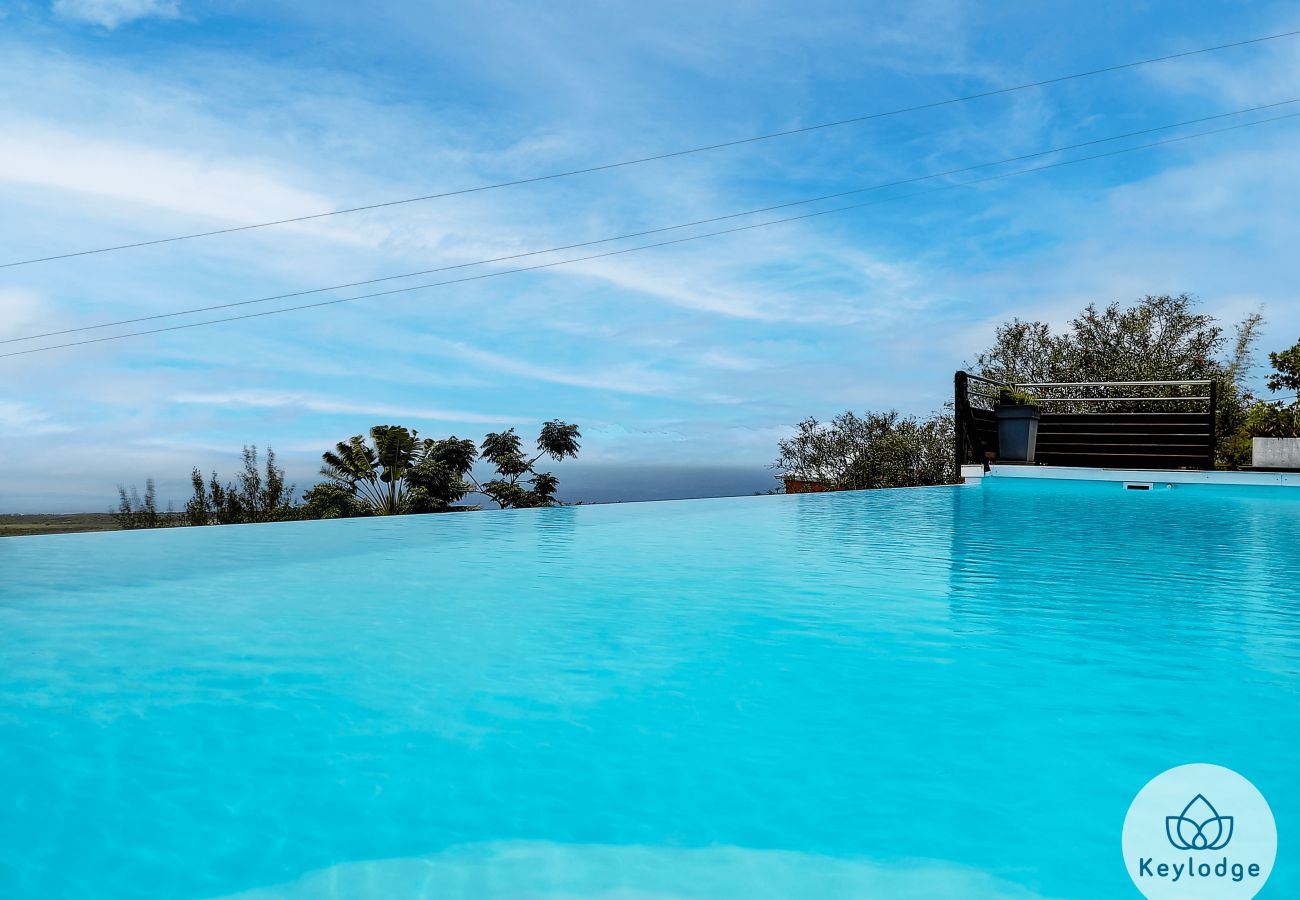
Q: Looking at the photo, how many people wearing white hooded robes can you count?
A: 0